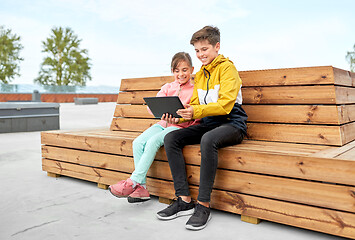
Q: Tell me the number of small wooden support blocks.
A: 4